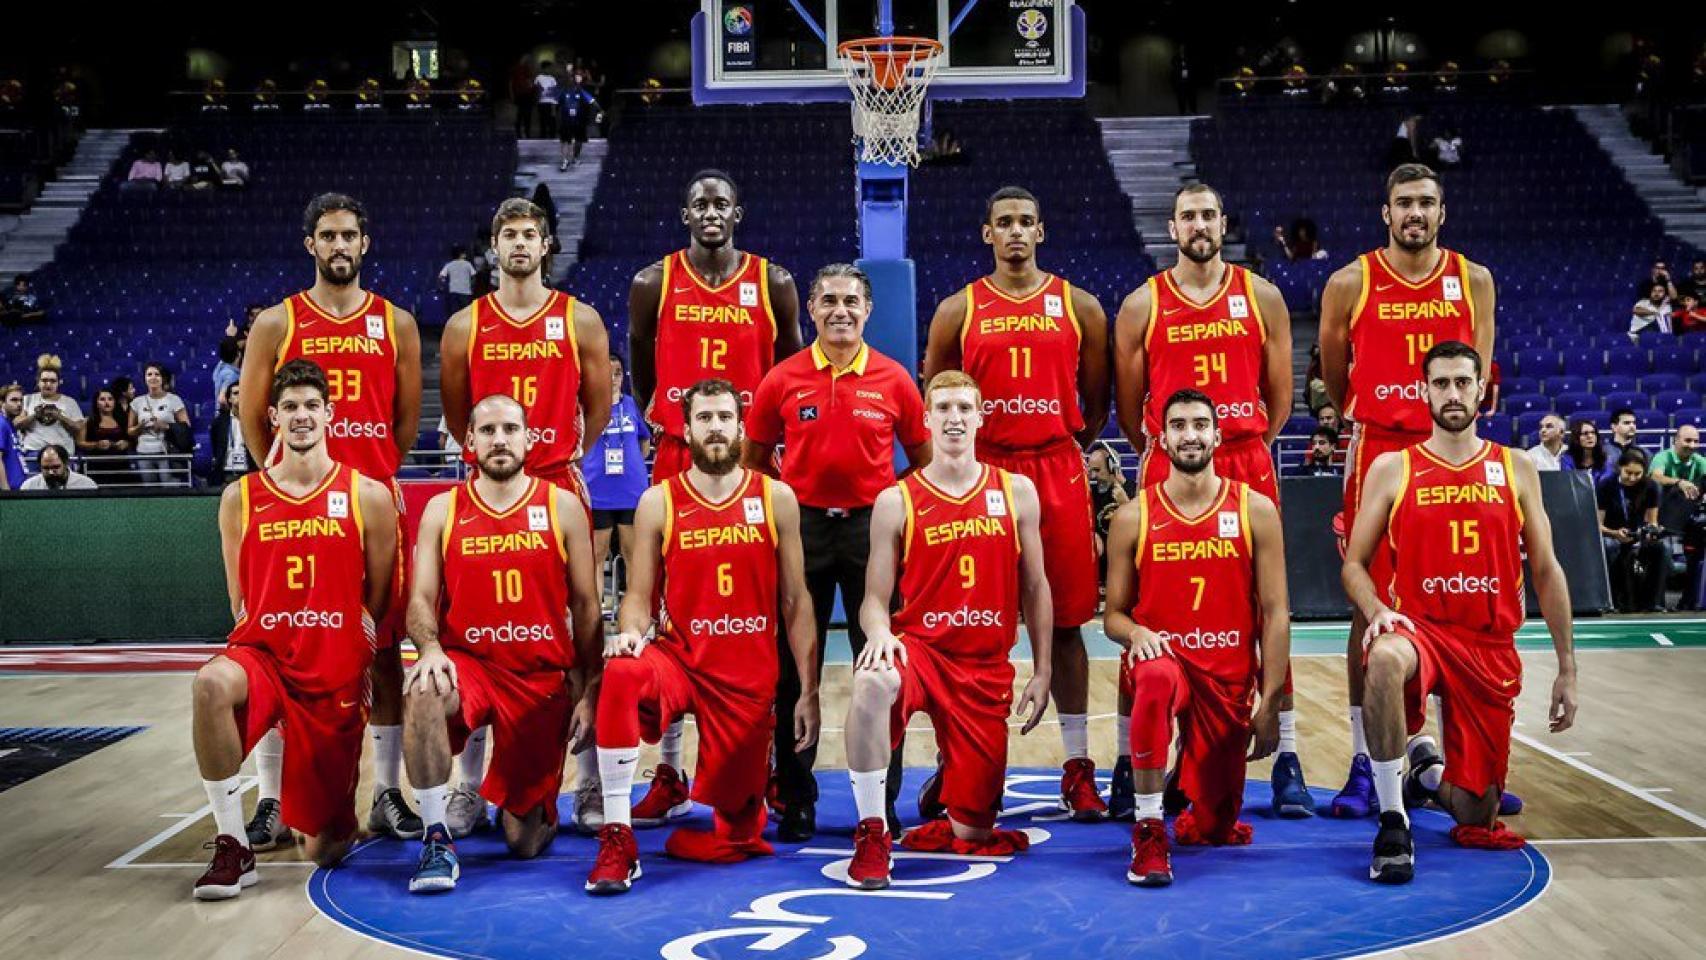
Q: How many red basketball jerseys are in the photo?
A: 12